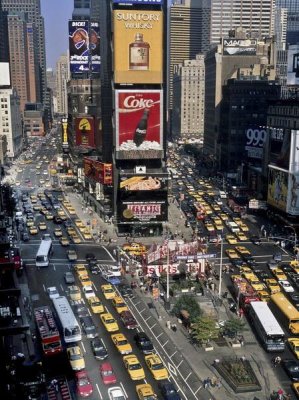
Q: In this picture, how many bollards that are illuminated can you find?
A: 0